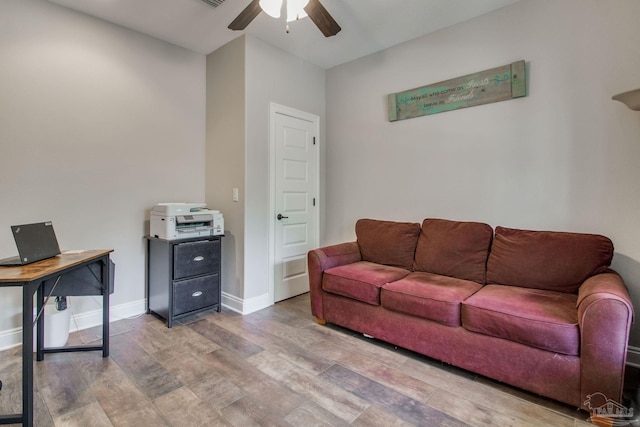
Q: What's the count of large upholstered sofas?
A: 1